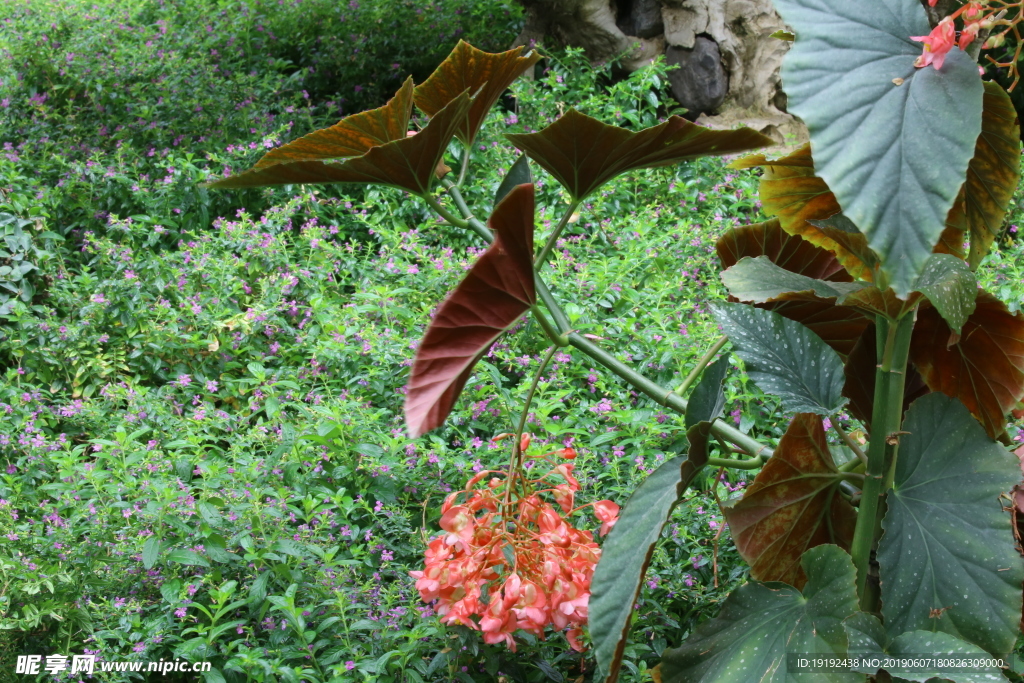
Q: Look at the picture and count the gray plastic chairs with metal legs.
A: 0